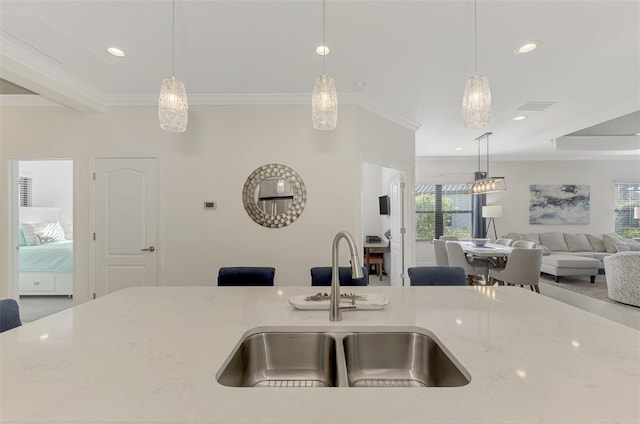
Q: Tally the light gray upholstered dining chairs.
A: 6